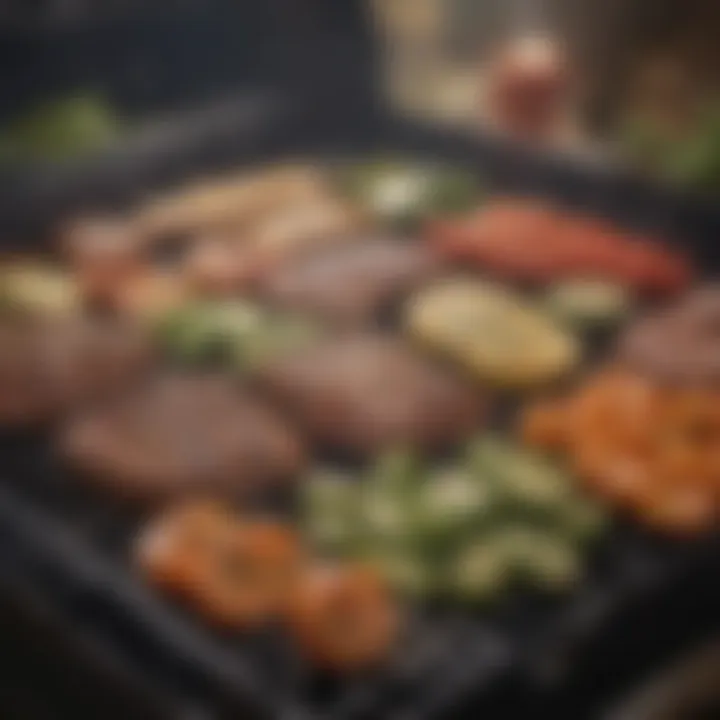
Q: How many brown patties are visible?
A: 5